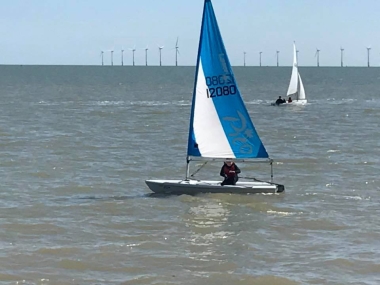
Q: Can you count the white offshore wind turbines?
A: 14